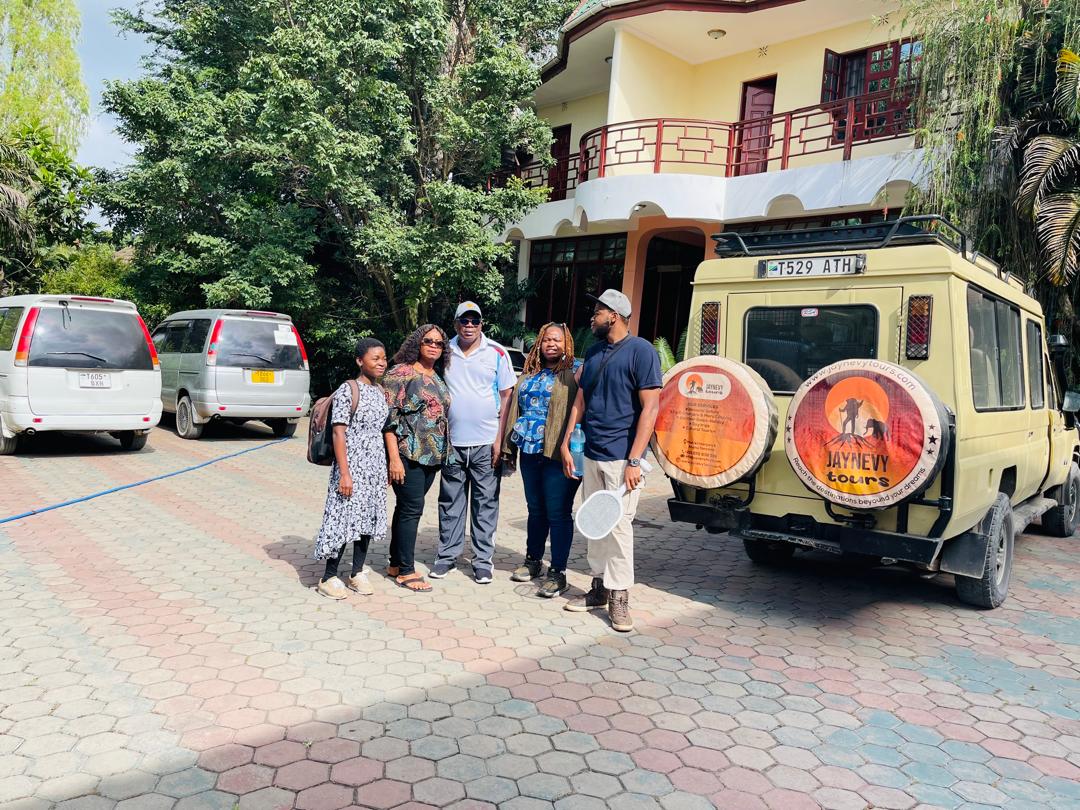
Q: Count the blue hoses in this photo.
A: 1